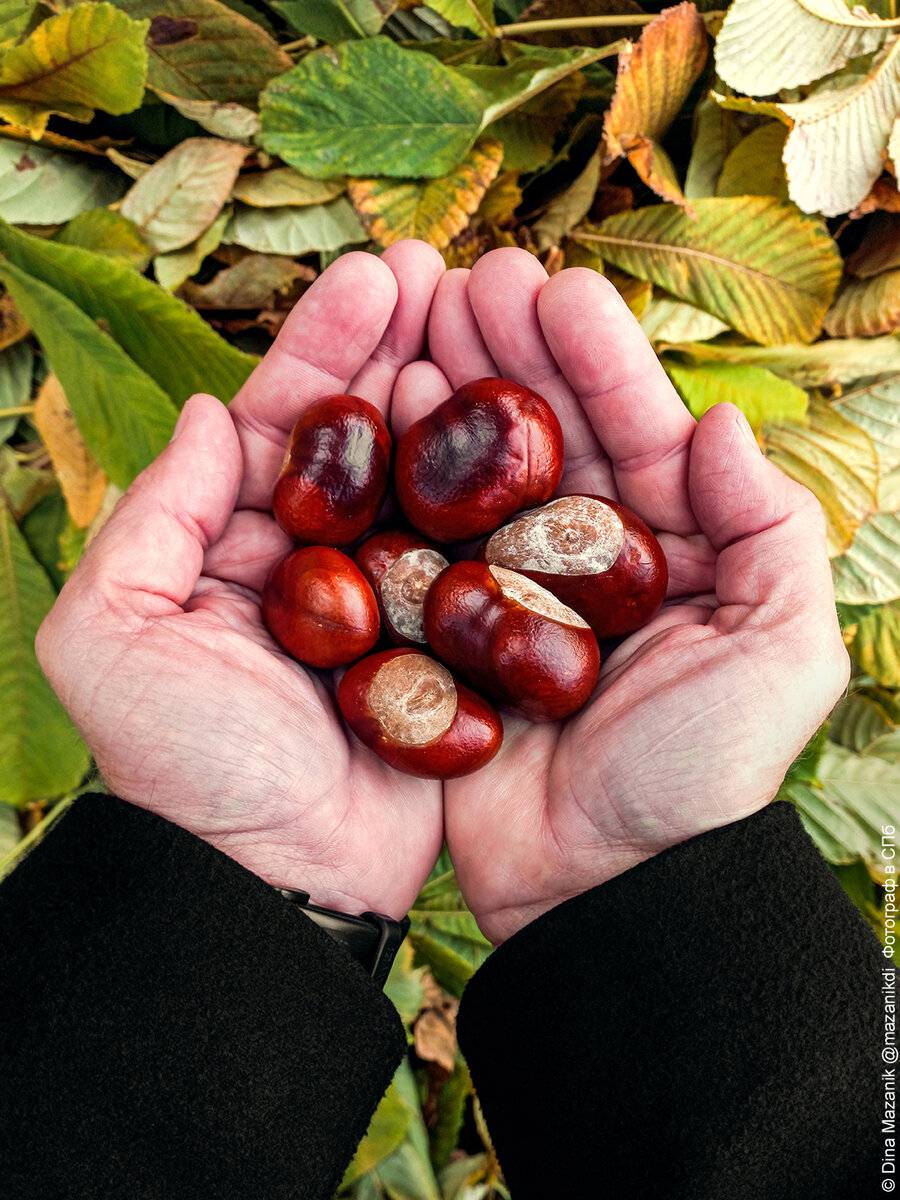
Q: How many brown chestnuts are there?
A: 7